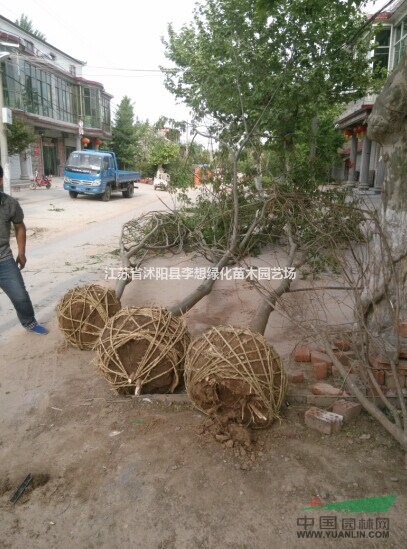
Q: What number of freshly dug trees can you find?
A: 3